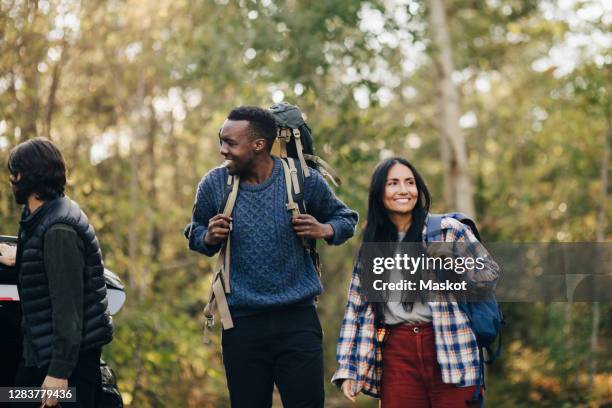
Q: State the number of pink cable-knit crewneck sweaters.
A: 0